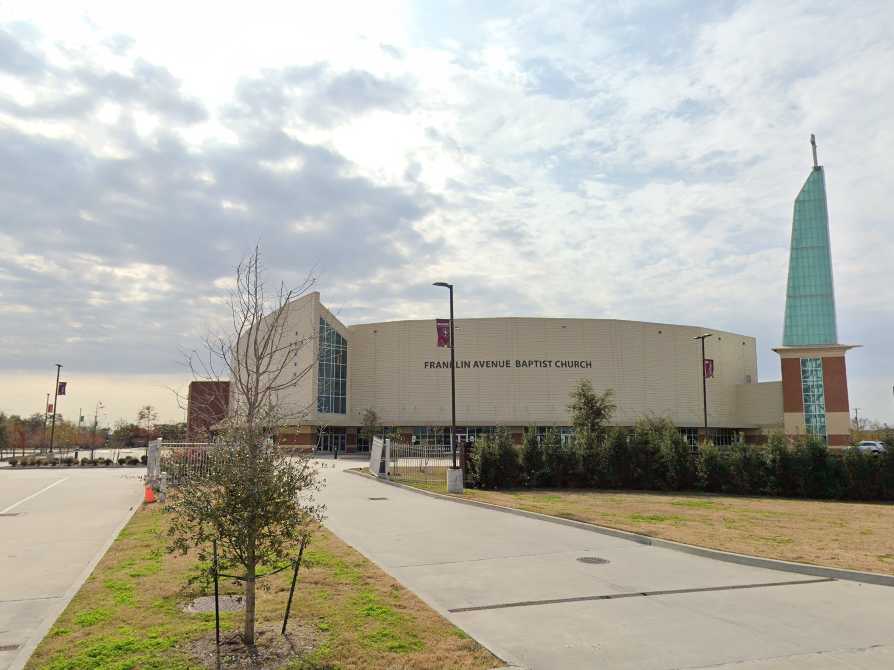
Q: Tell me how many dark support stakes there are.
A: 2